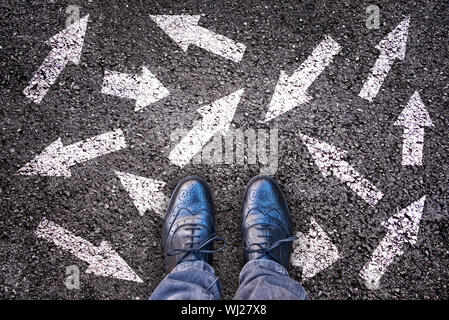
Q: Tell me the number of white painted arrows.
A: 13